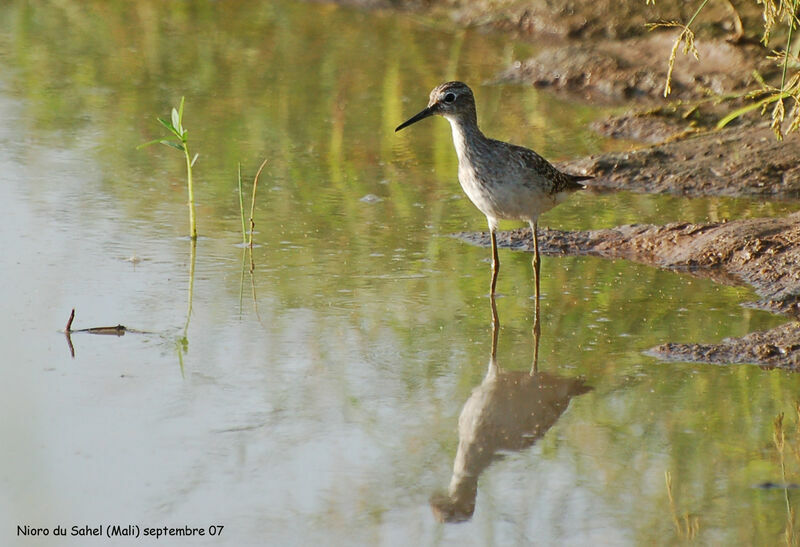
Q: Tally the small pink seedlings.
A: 0